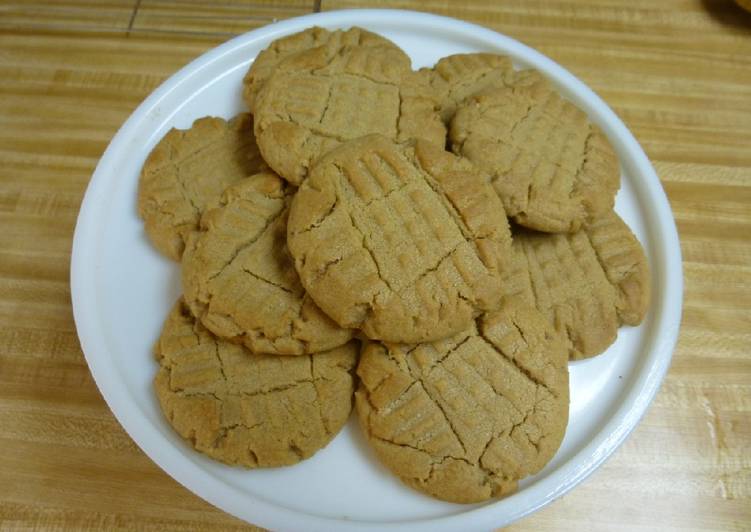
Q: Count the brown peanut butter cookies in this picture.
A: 10